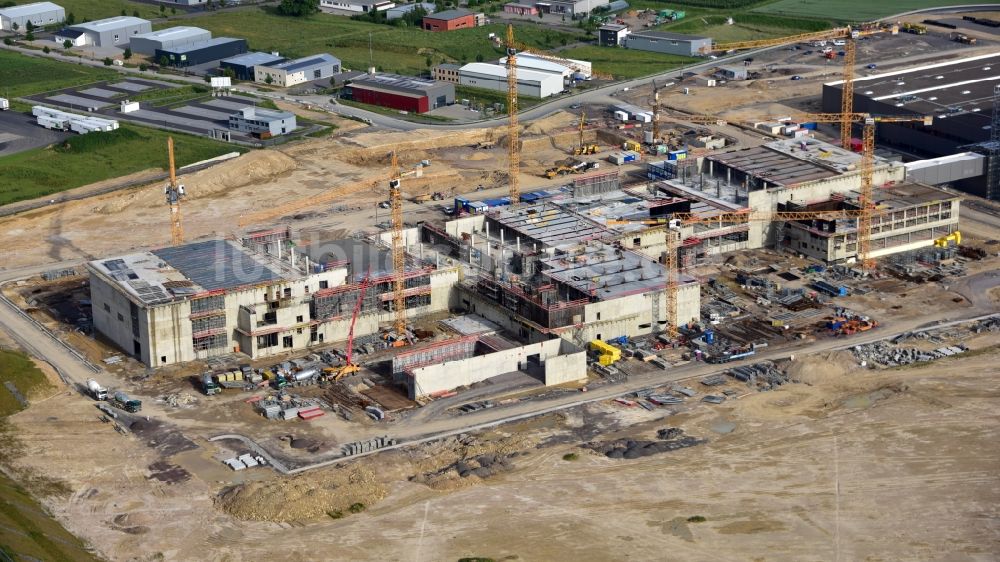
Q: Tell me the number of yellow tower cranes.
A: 6